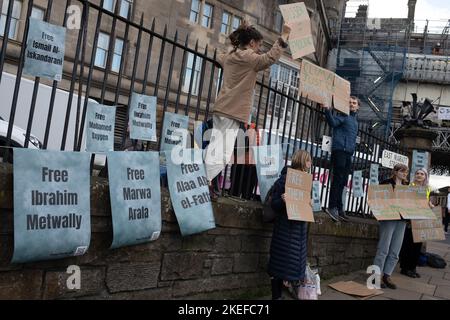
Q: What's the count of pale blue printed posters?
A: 12